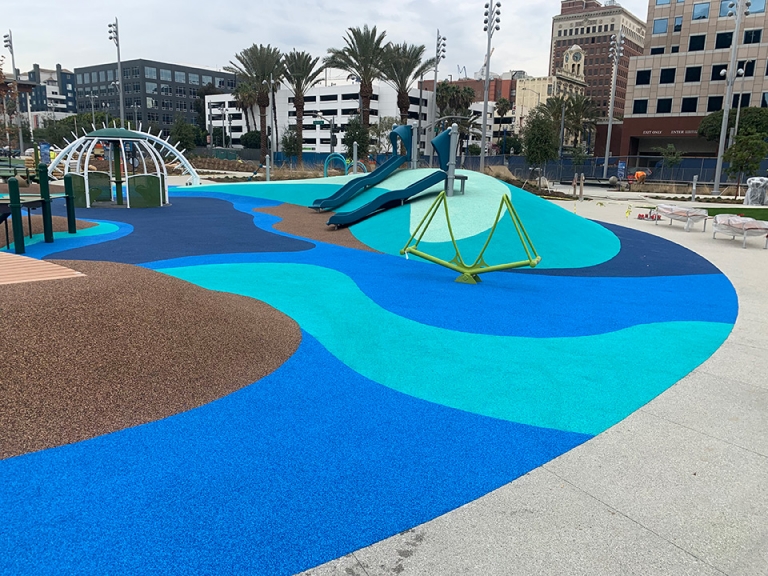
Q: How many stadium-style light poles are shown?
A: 6